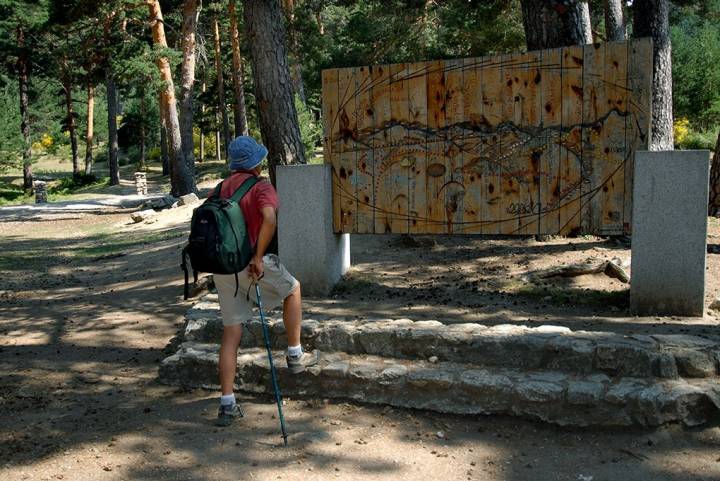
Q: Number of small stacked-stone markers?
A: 2